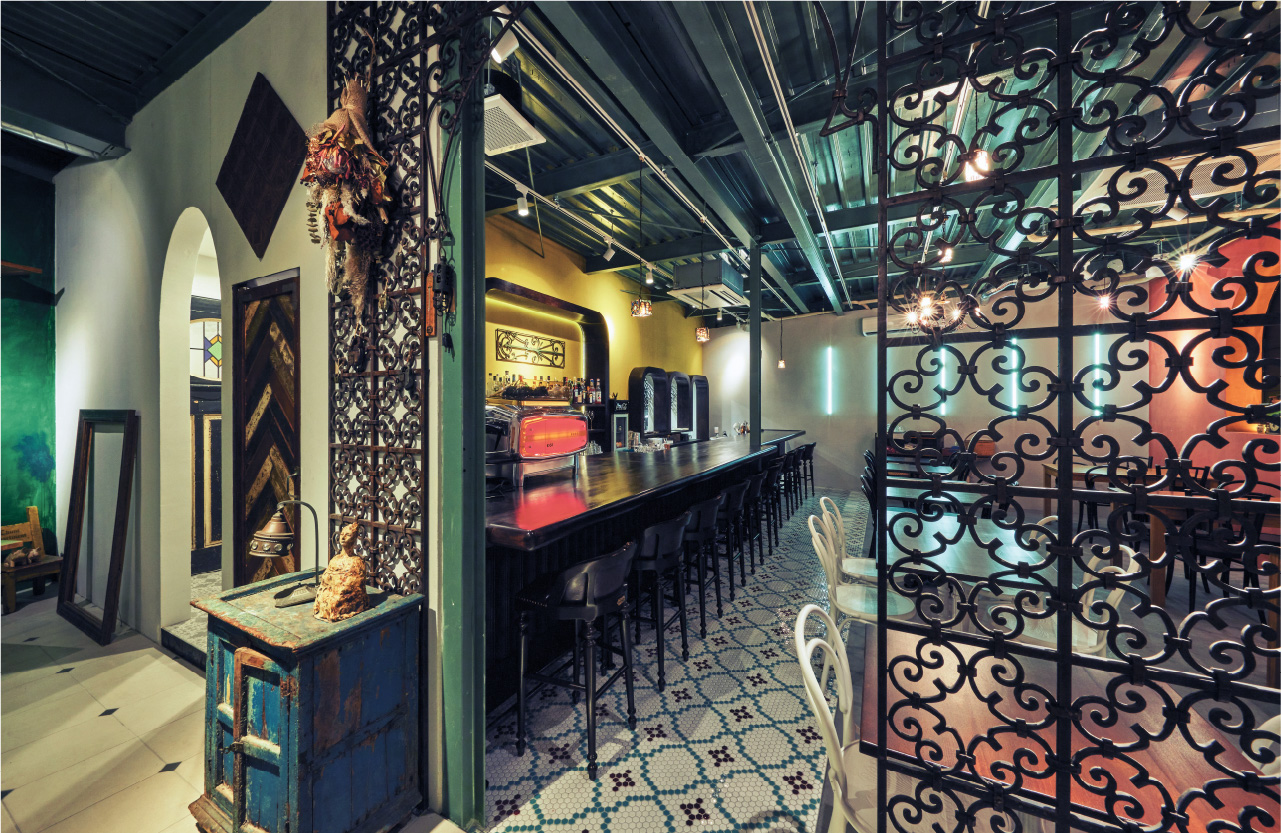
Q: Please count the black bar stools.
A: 10